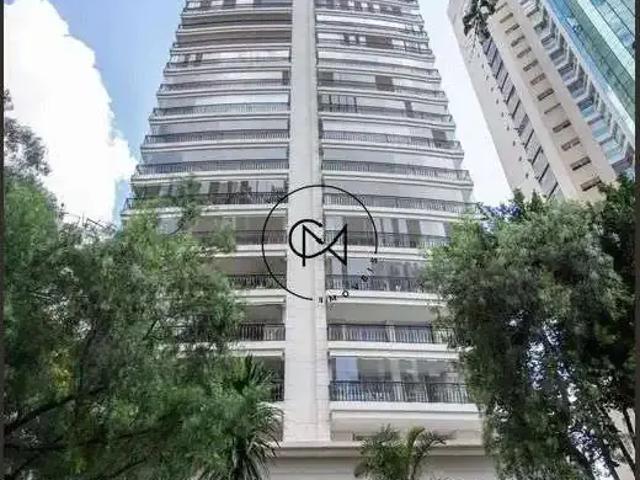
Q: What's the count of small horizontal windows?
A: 13